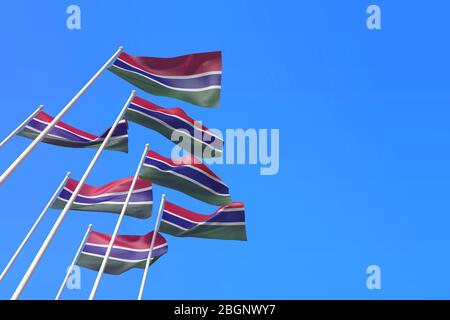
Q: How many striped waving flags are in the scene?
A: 7